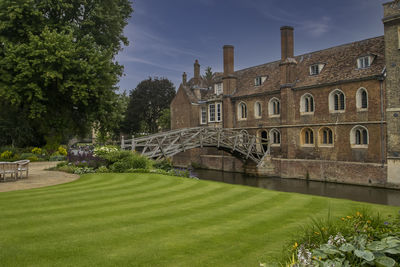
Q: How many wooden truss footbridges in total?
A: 1